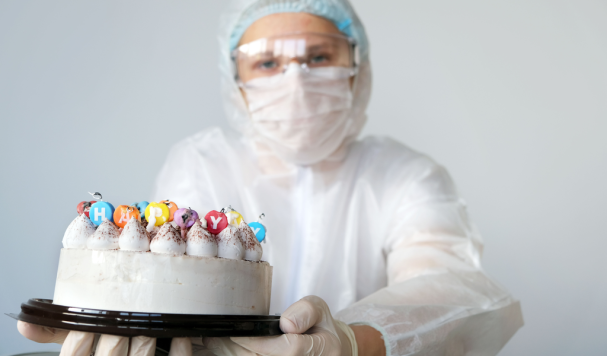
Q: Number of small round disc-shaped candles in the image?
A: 10